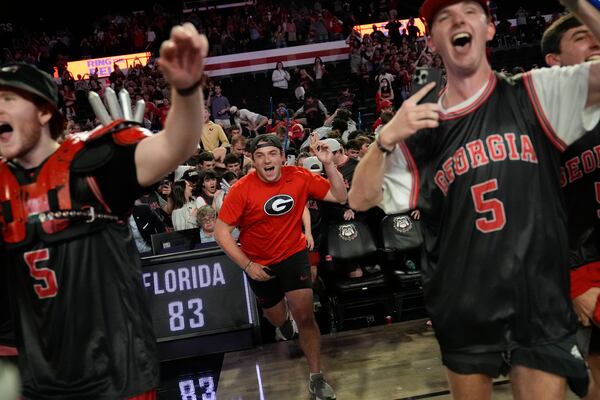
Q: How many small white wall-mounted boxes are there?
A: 0